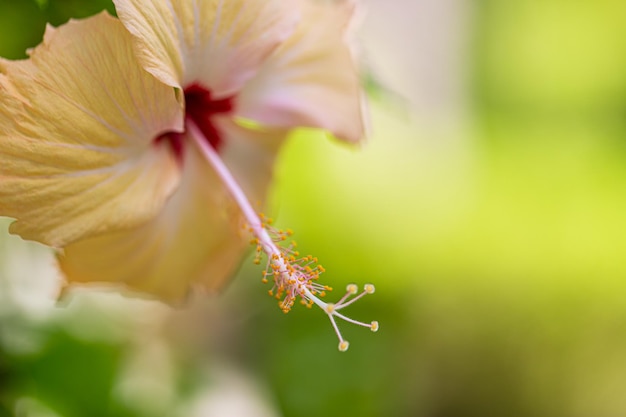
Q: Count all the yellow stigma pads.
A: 5